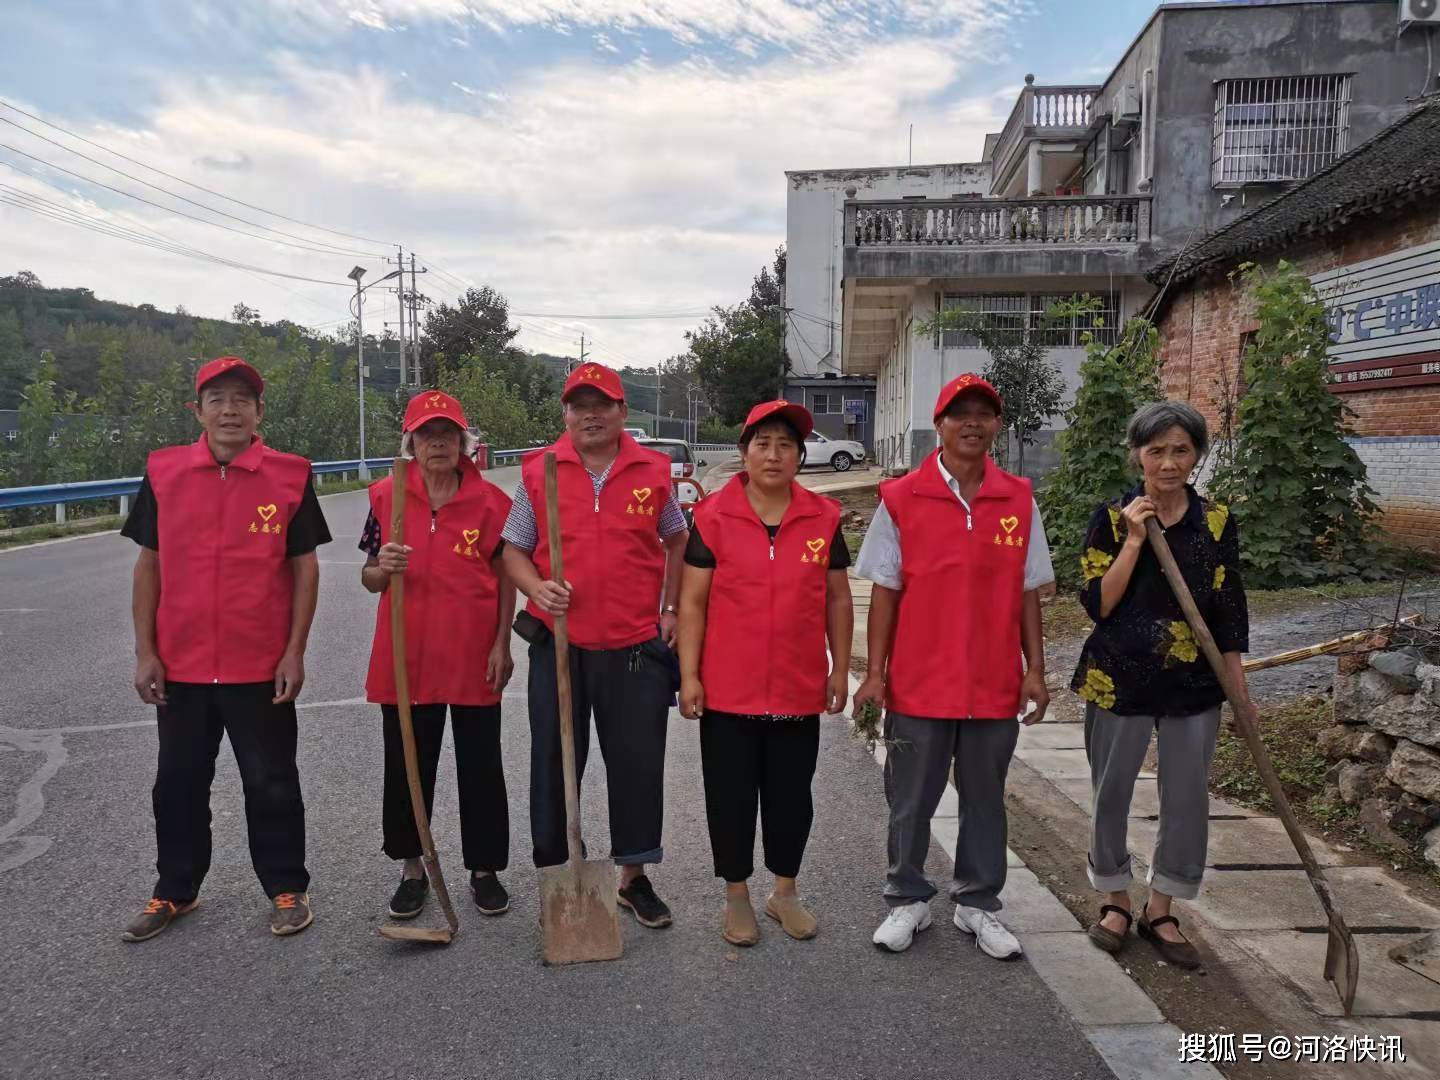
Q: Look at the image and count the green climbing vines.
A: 2